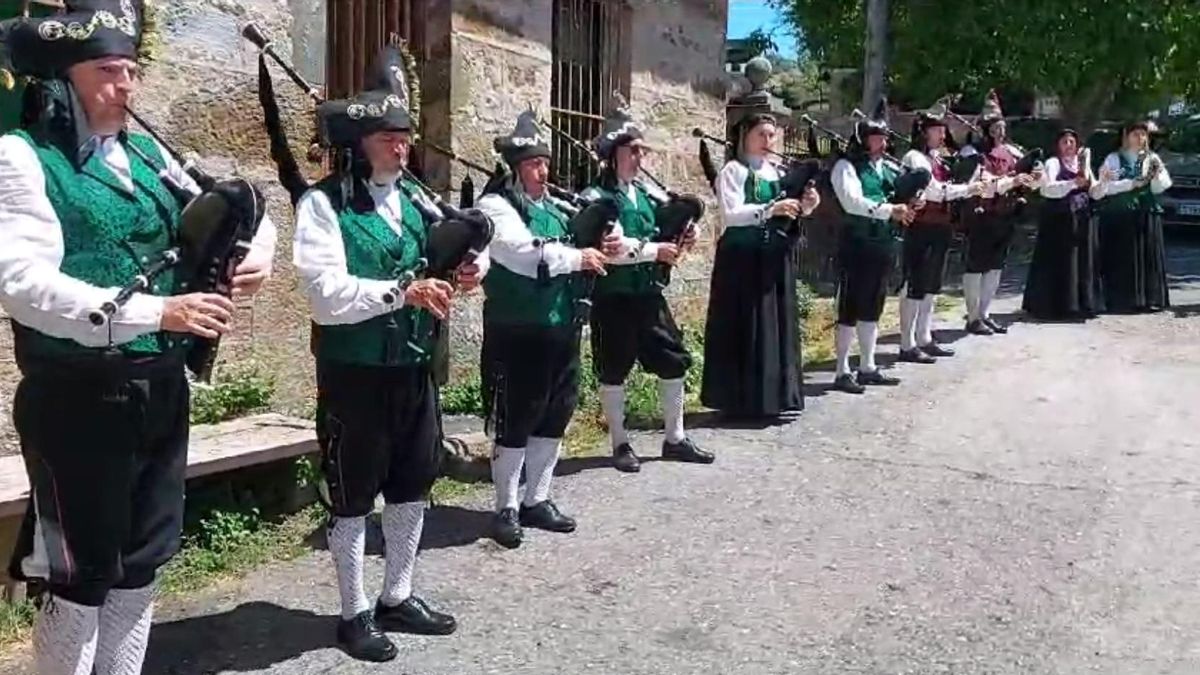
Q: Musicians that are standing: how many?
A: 10